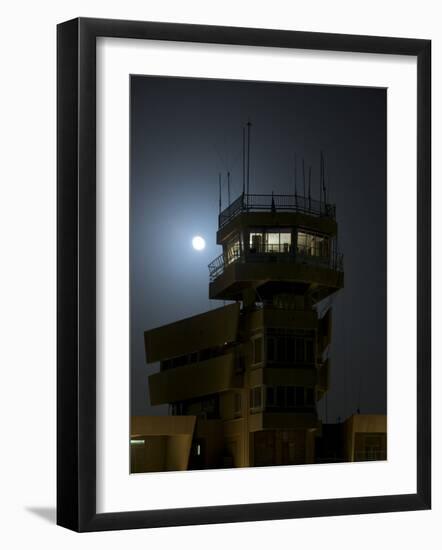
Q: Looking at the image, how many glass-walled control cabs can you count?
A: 1